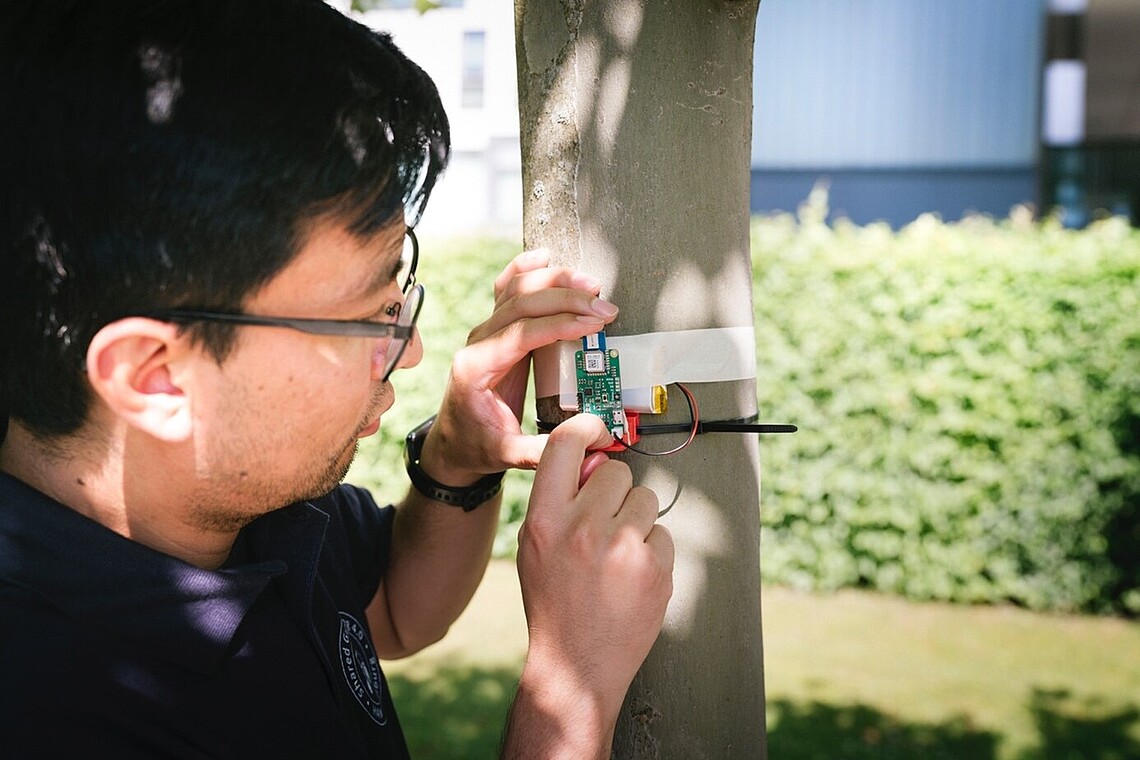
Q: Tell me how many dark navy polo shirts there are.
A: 1